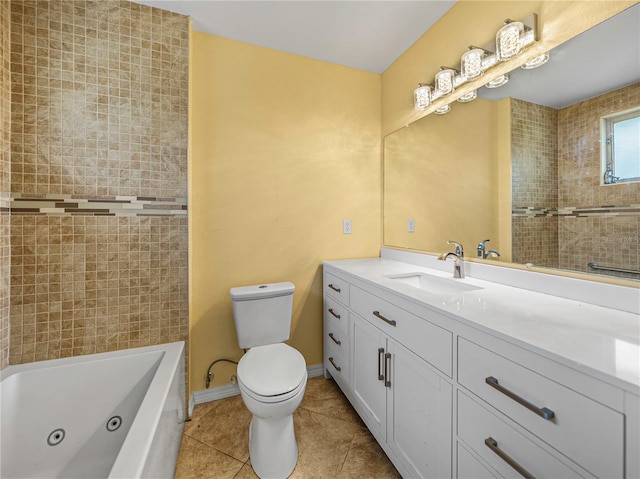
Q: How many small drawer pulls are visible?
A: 4